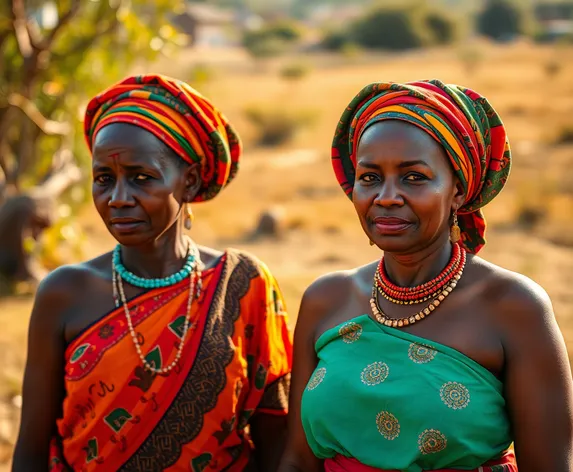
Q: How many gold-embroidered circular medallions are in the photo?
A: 7